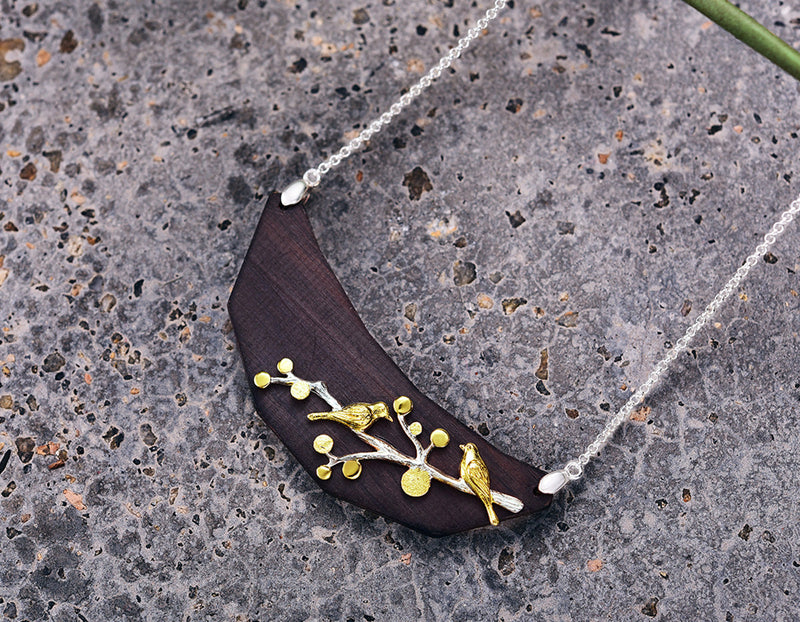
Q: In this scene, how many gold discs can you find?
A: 10